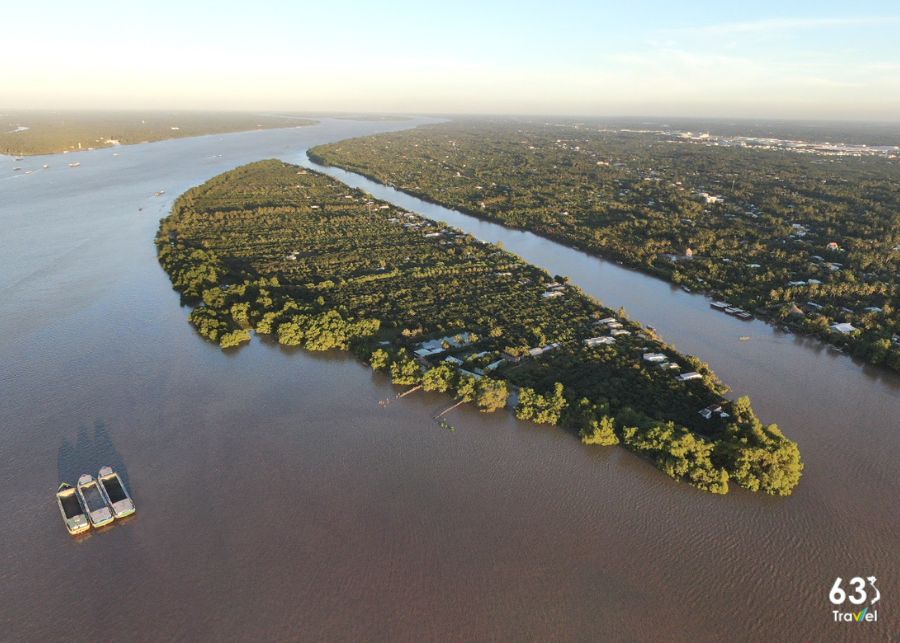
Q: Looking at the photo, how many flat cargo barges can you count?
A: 3